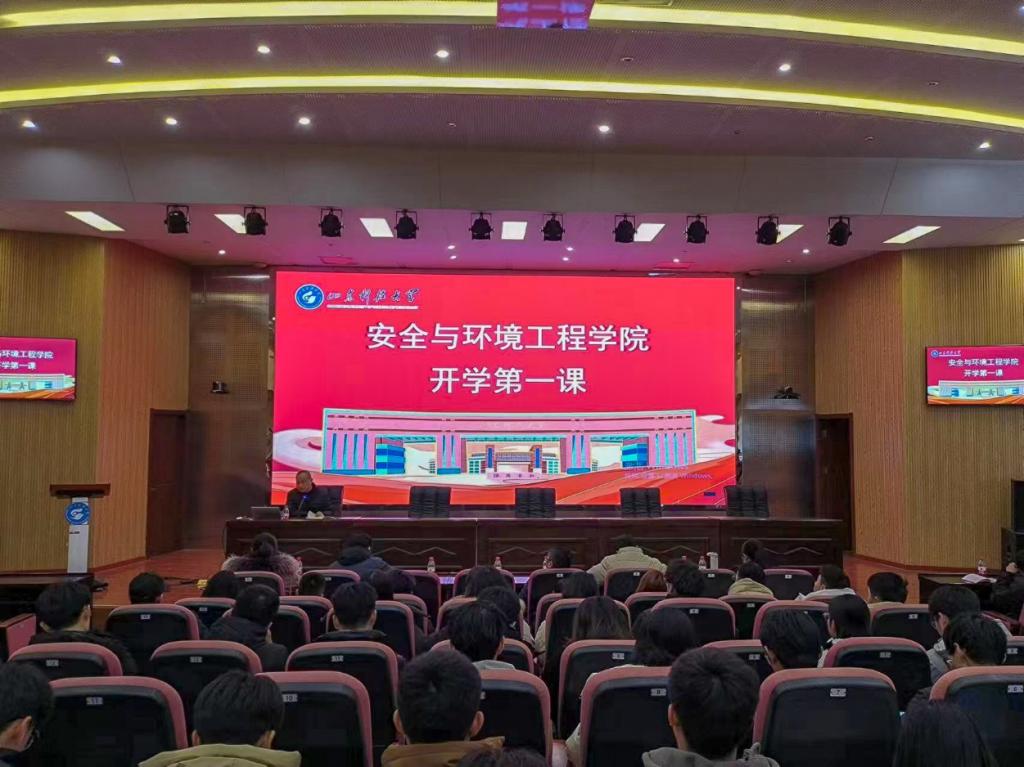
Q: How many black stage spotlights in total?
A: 10